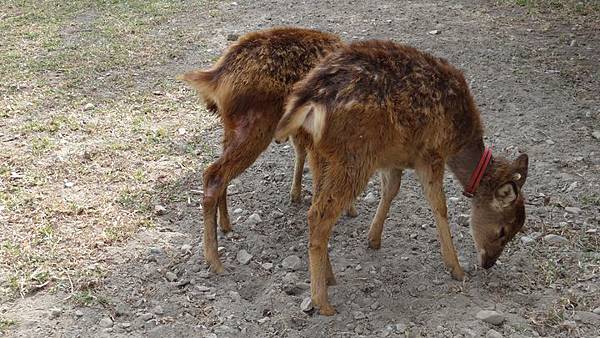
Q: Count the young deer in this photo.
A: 2